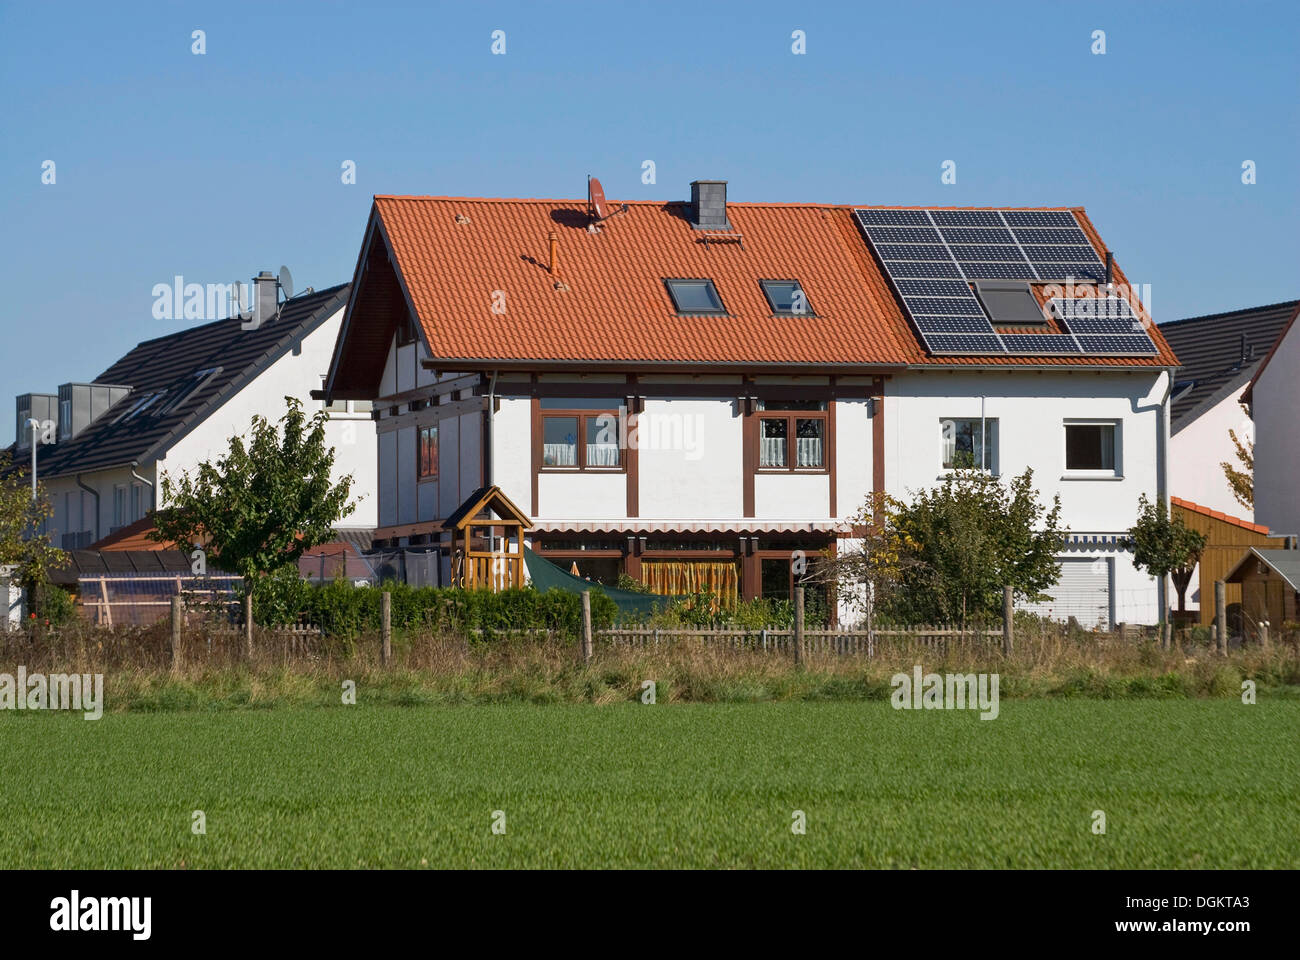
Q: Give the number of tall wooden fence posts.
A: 6